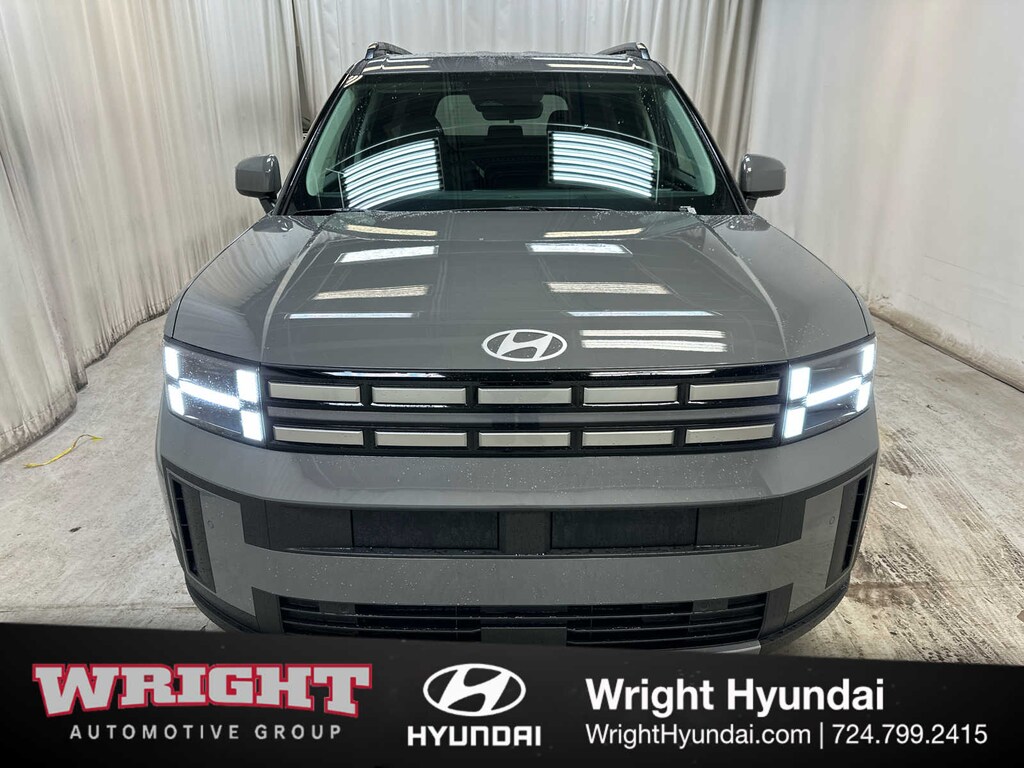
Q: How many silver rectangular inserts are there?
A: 10